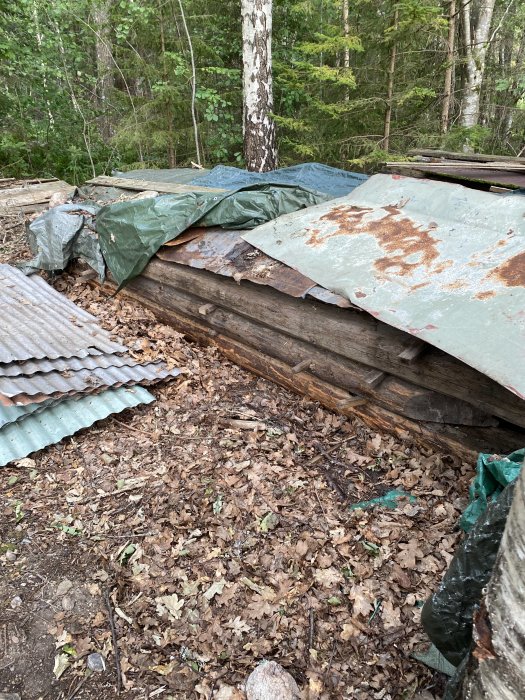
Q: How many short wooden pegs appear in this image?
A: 5